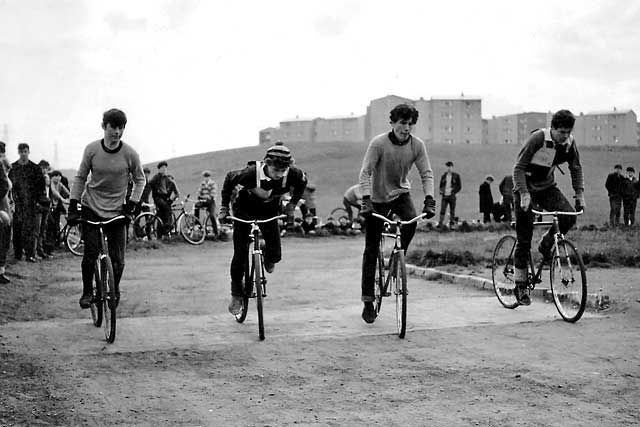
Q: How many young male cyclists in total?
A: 4